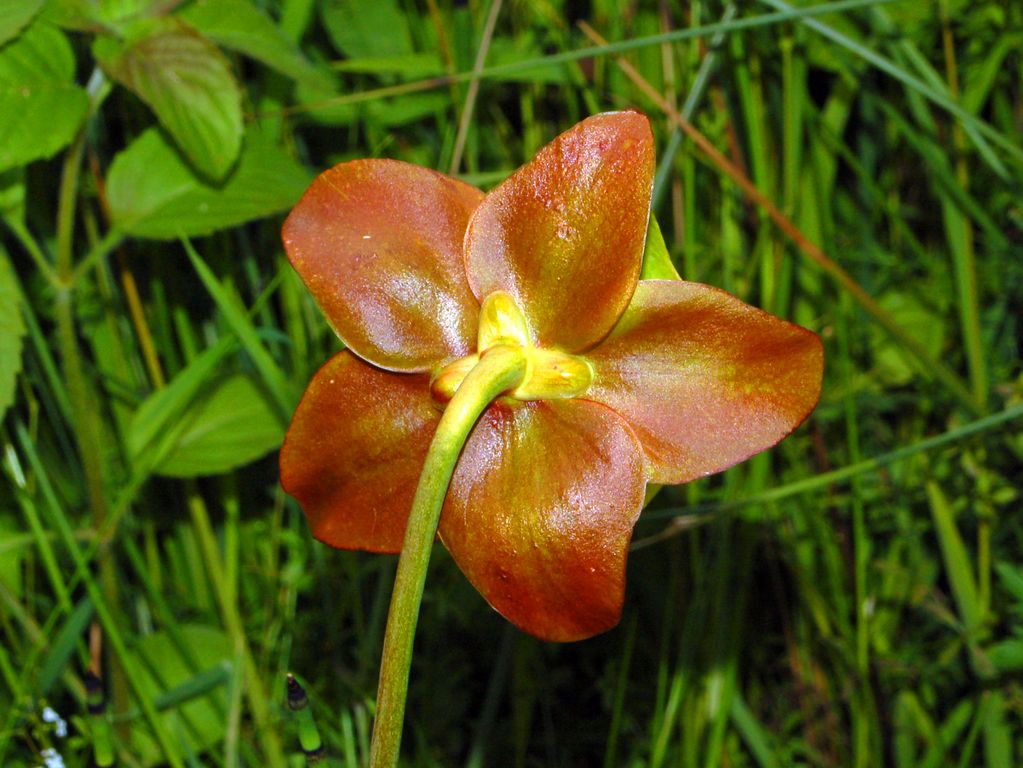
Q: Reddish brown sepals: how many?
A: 5